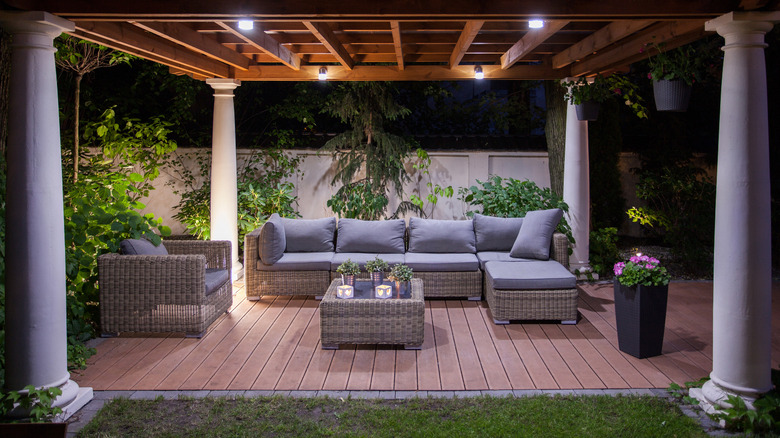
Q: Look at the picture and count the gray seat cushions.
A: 6